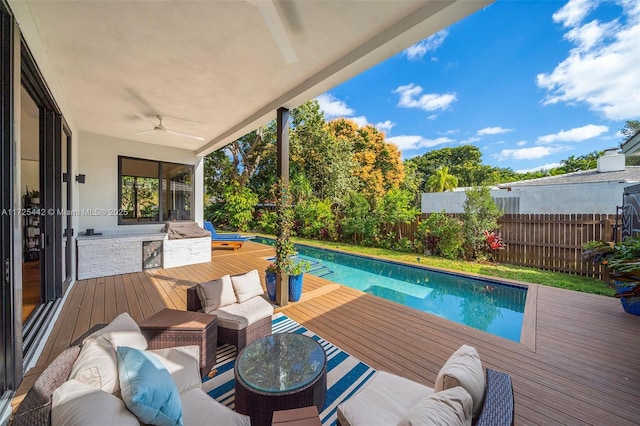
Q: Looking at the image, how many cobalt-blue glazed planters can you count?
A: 3